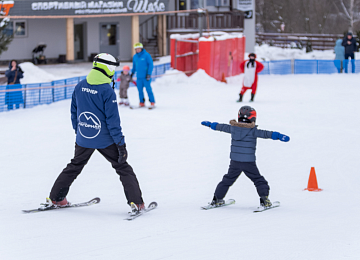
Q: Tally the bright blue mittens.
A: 2